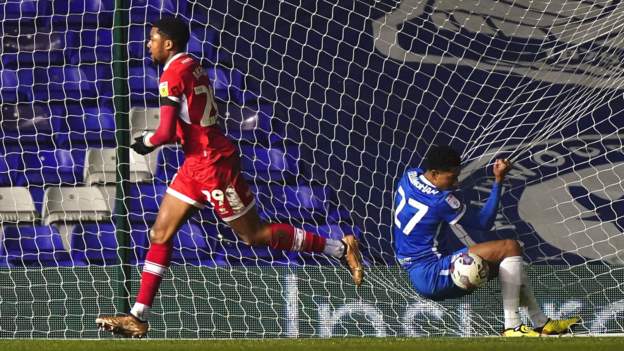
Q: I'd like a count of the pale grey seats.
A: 4